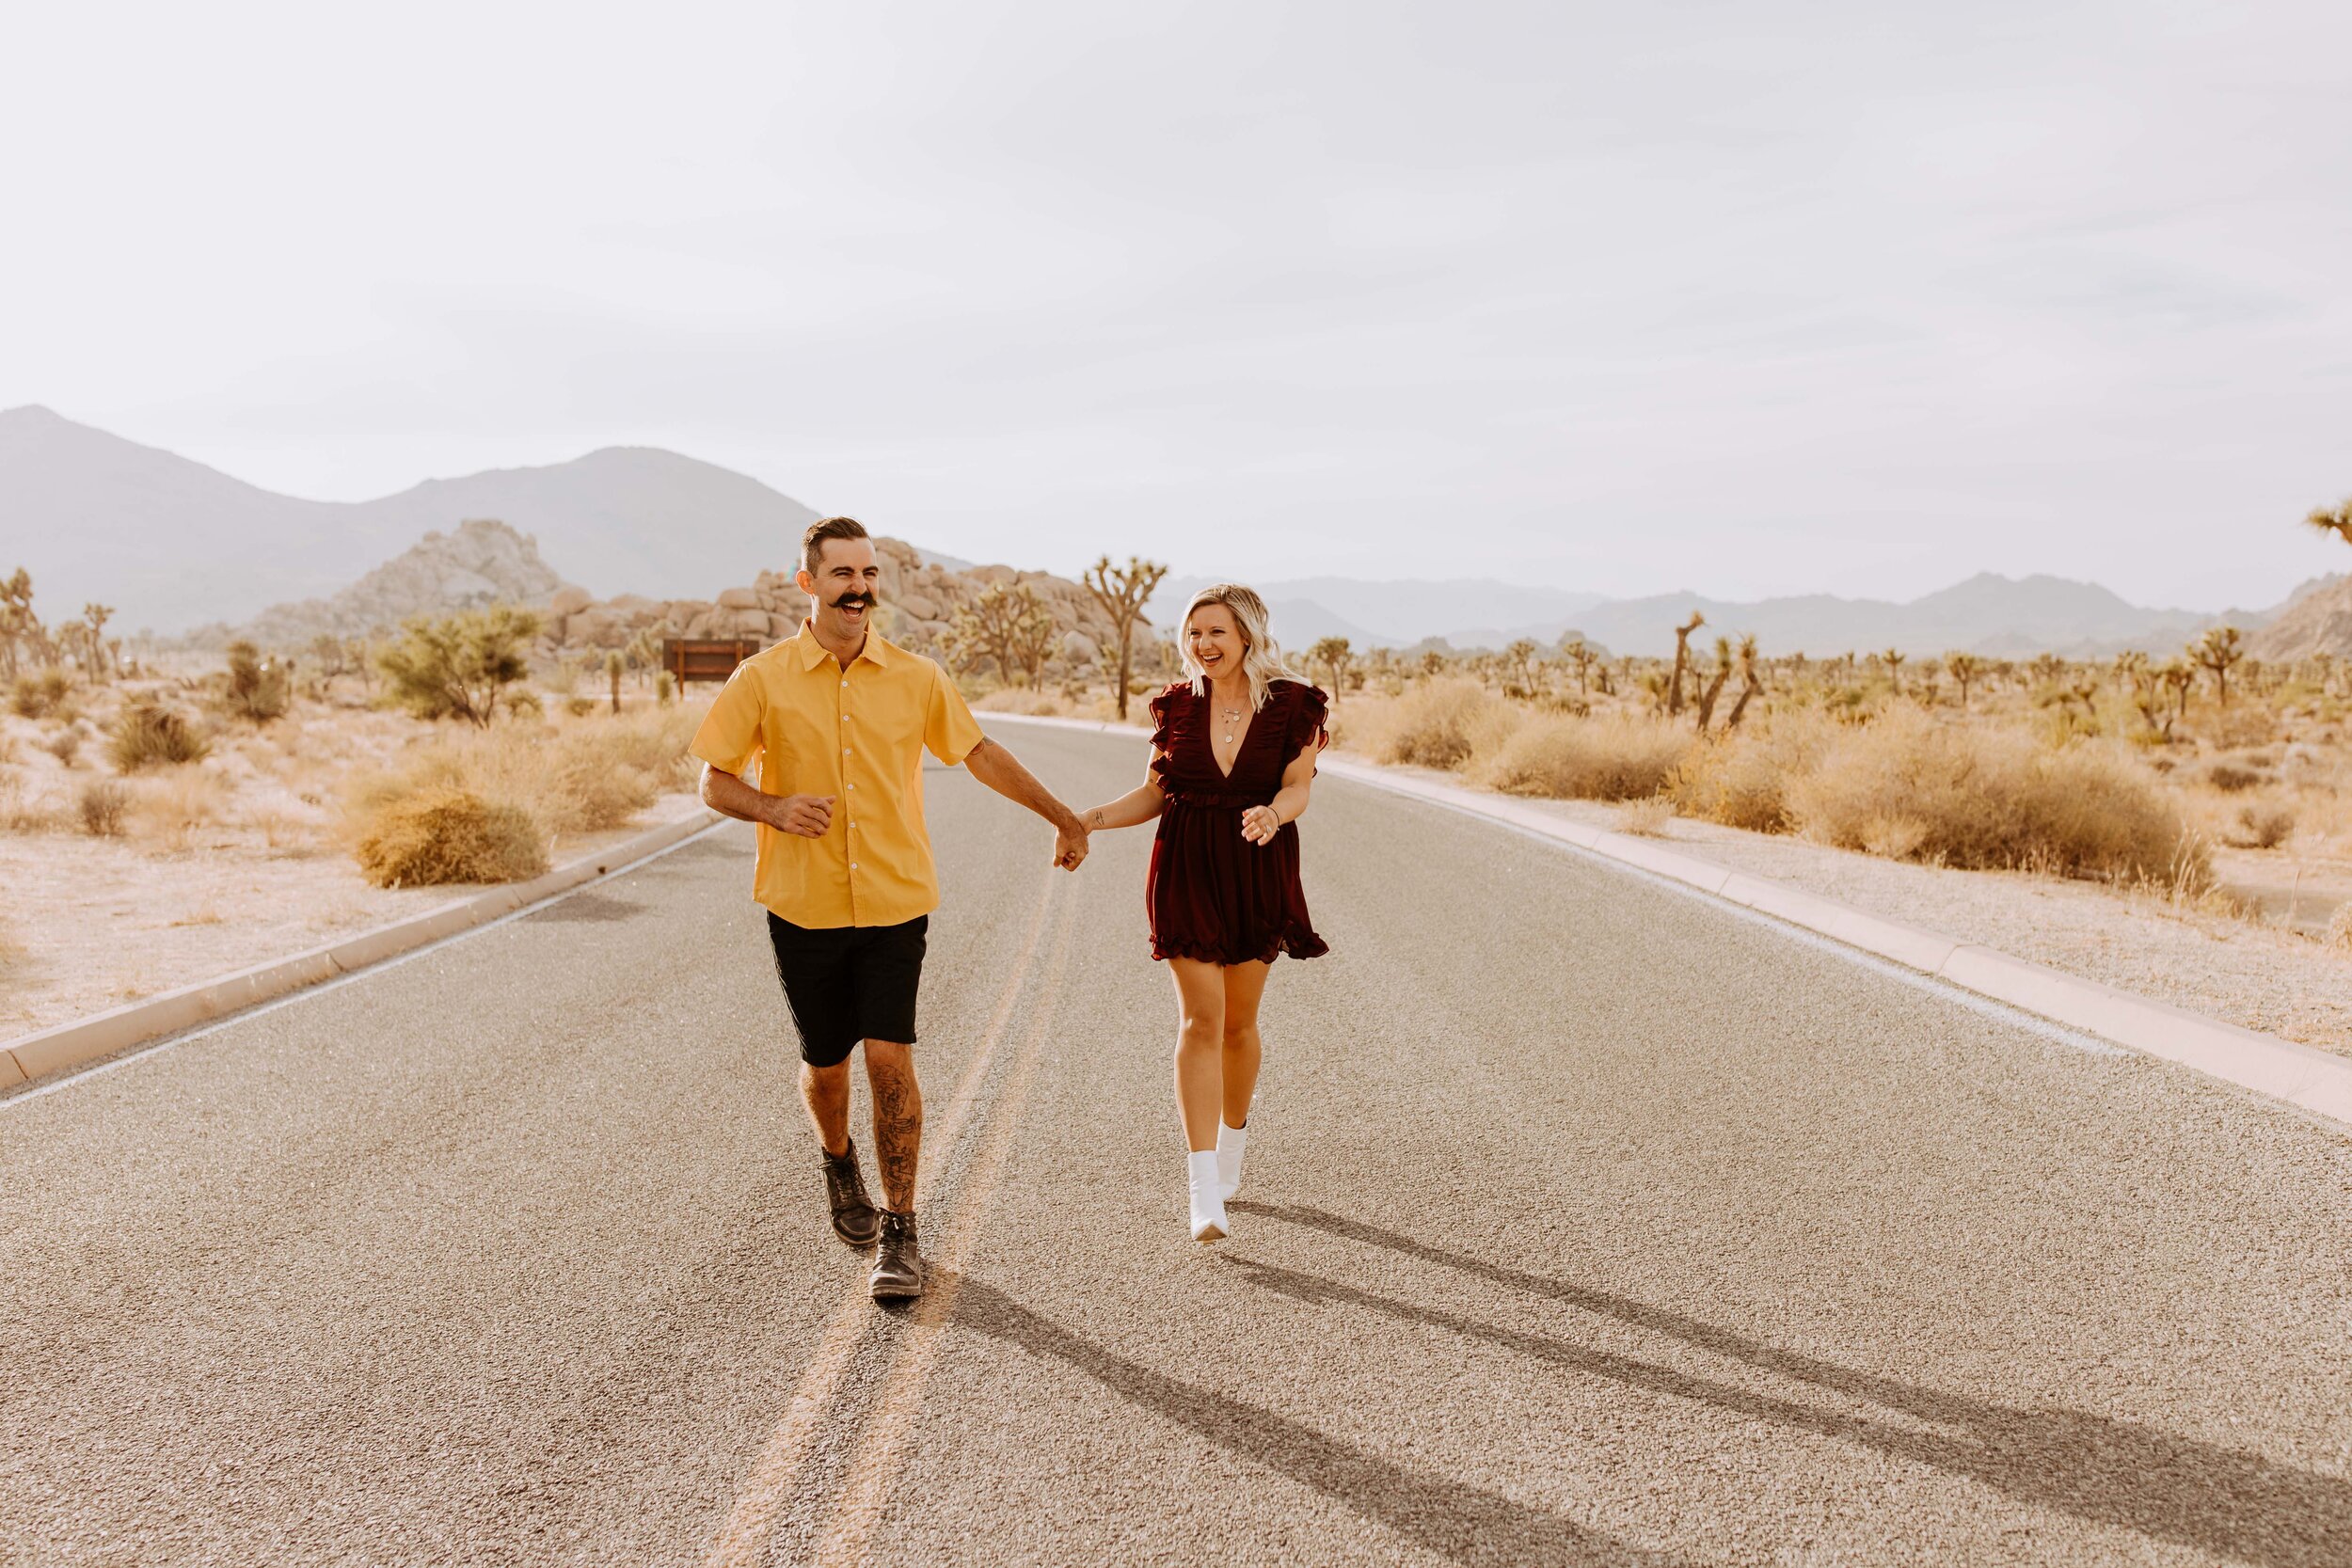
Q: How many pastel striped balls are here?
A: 0